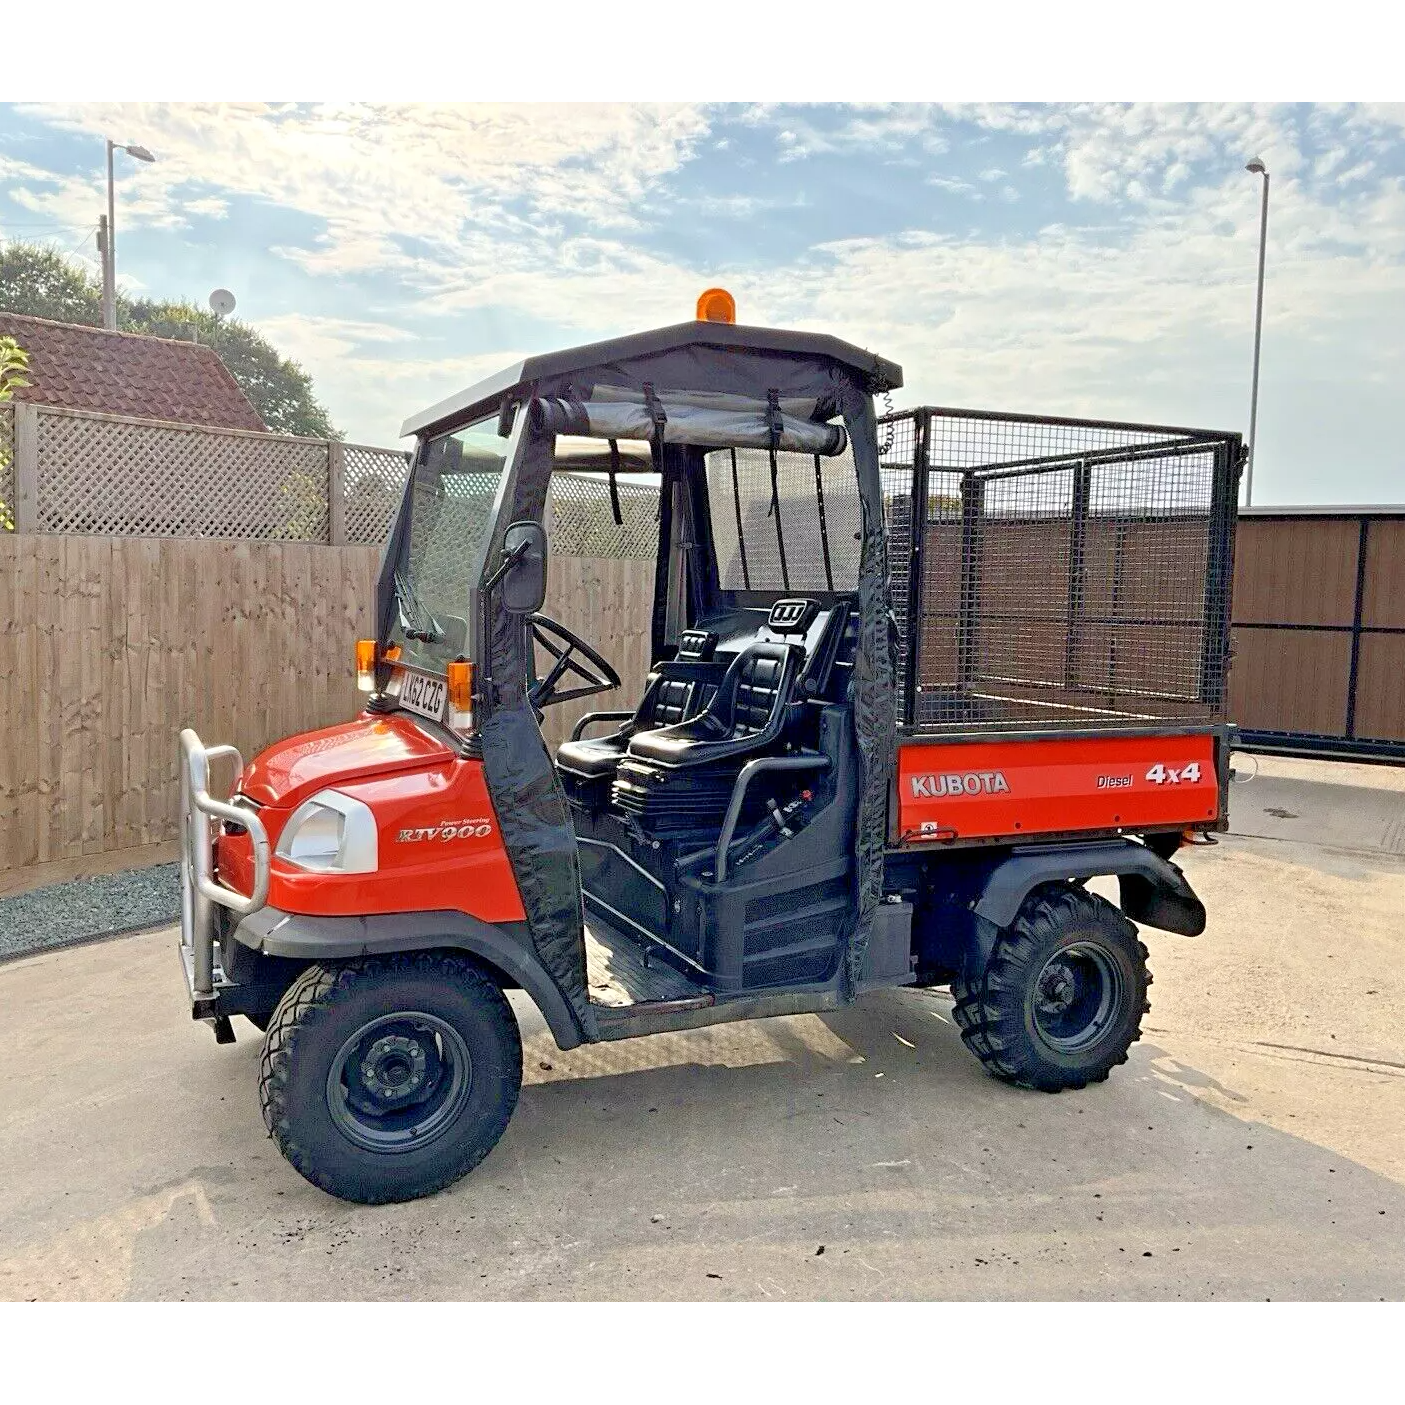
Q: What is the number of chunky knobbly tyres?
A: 2